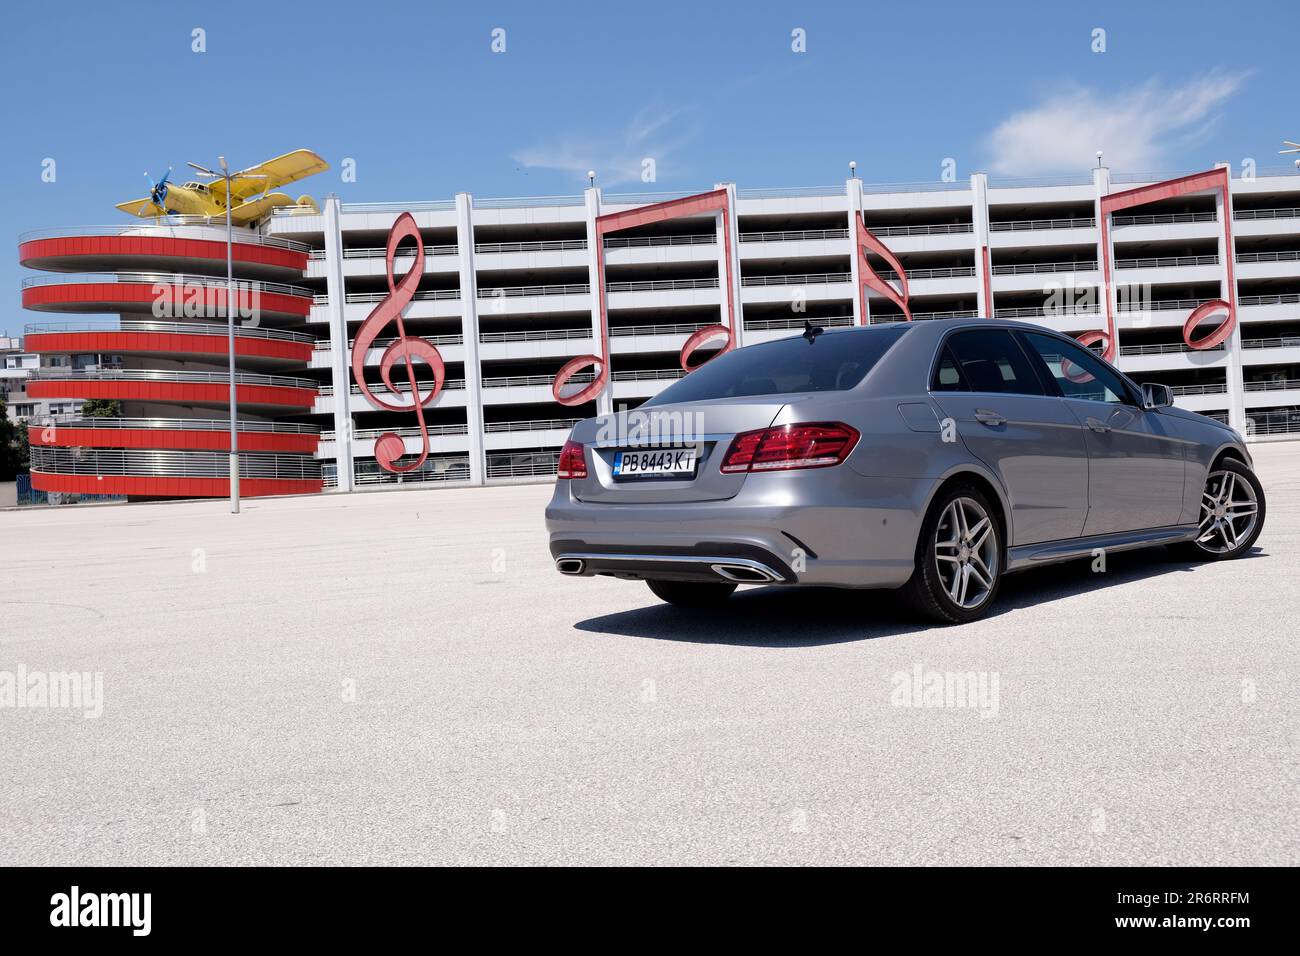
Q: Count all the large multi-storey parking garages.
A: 1